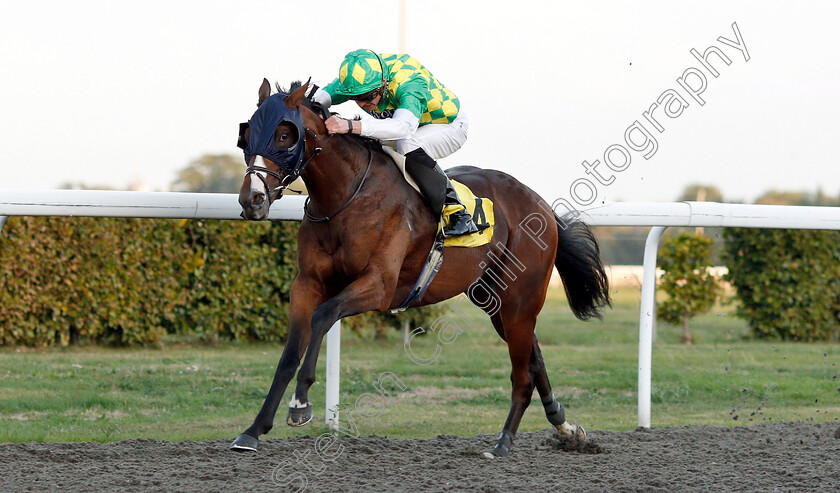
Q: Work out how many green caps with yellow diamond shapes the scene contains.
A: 1